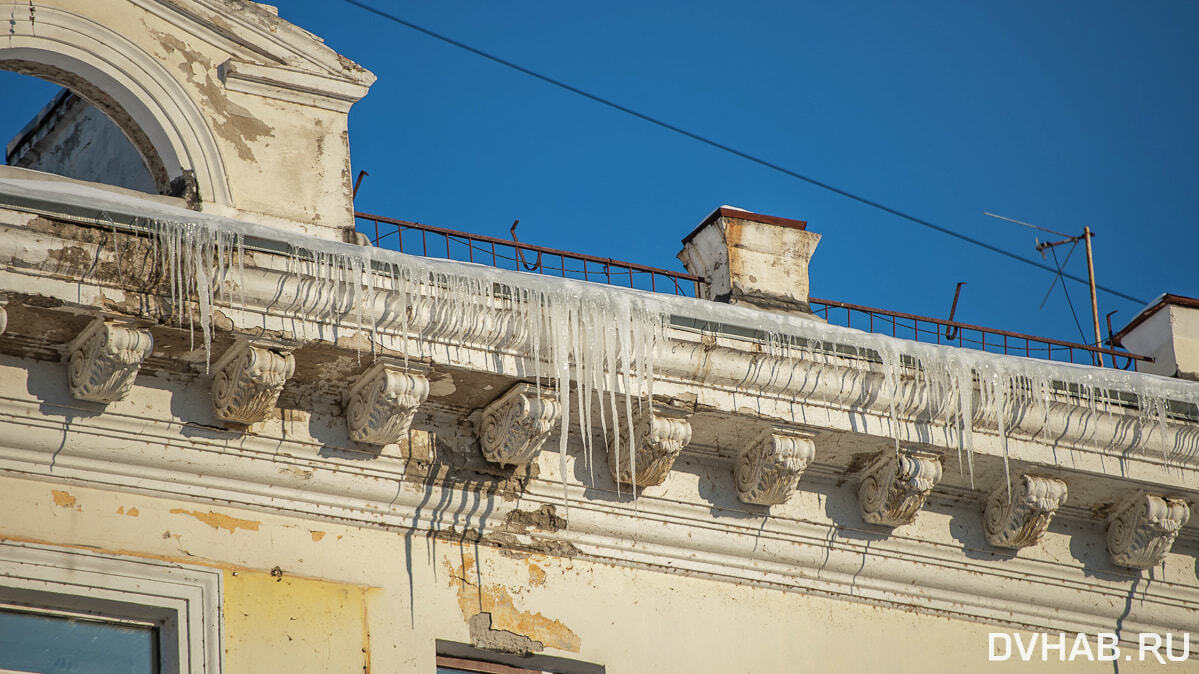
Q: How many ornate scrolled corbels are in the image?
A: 9